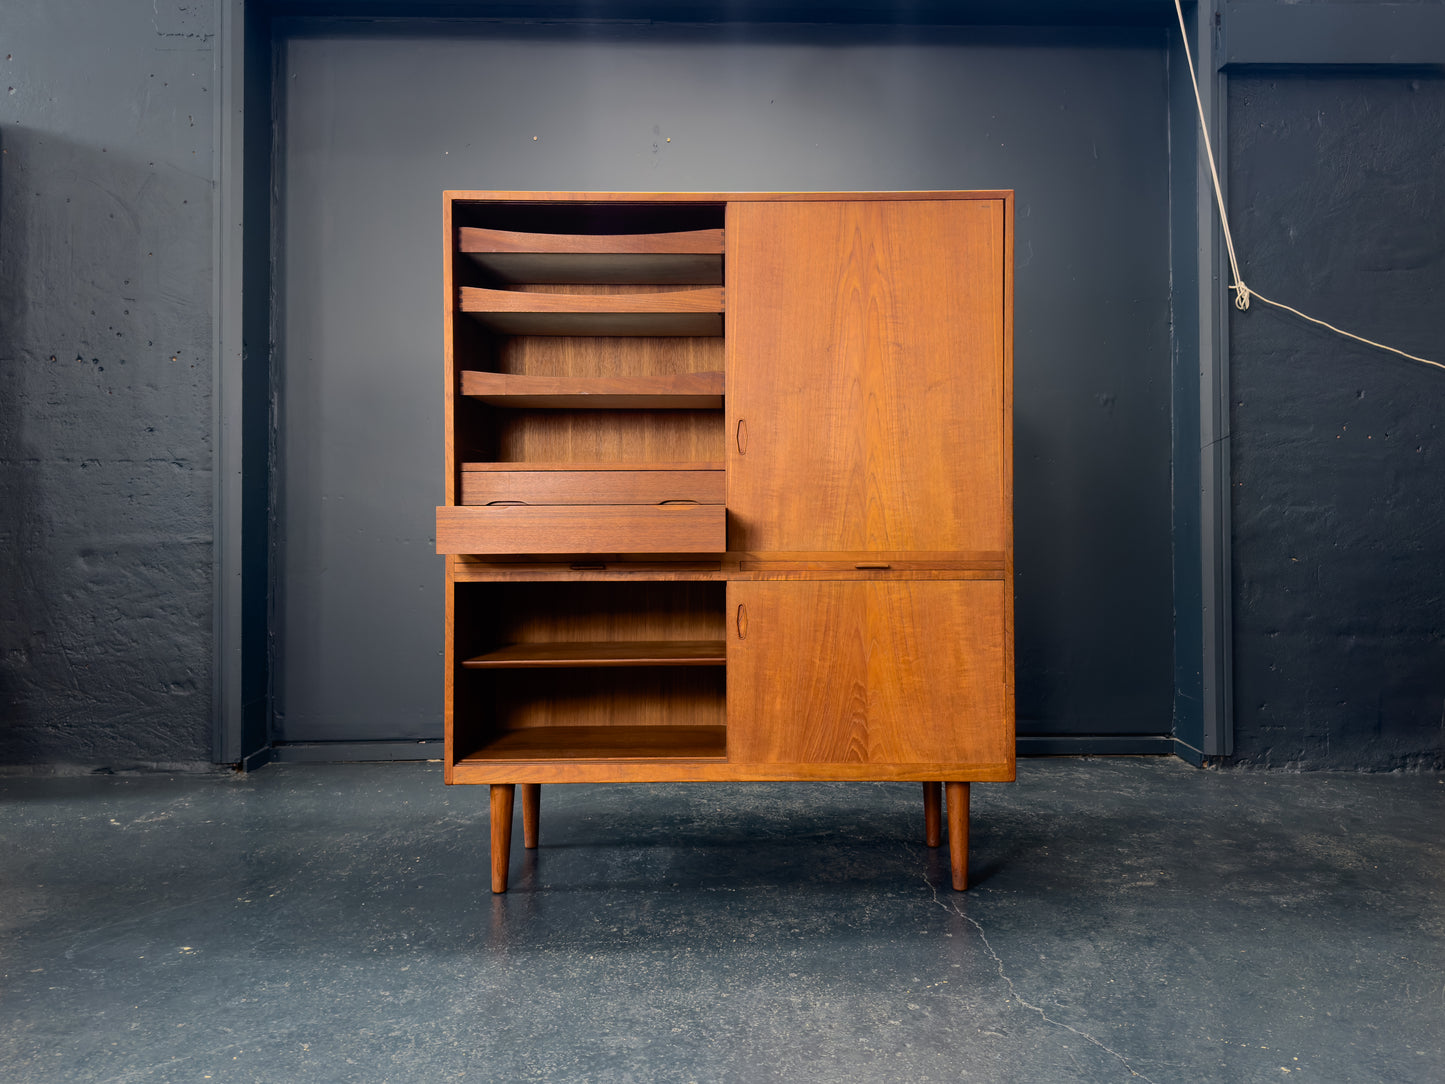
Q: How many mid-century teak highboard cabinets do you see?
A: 1